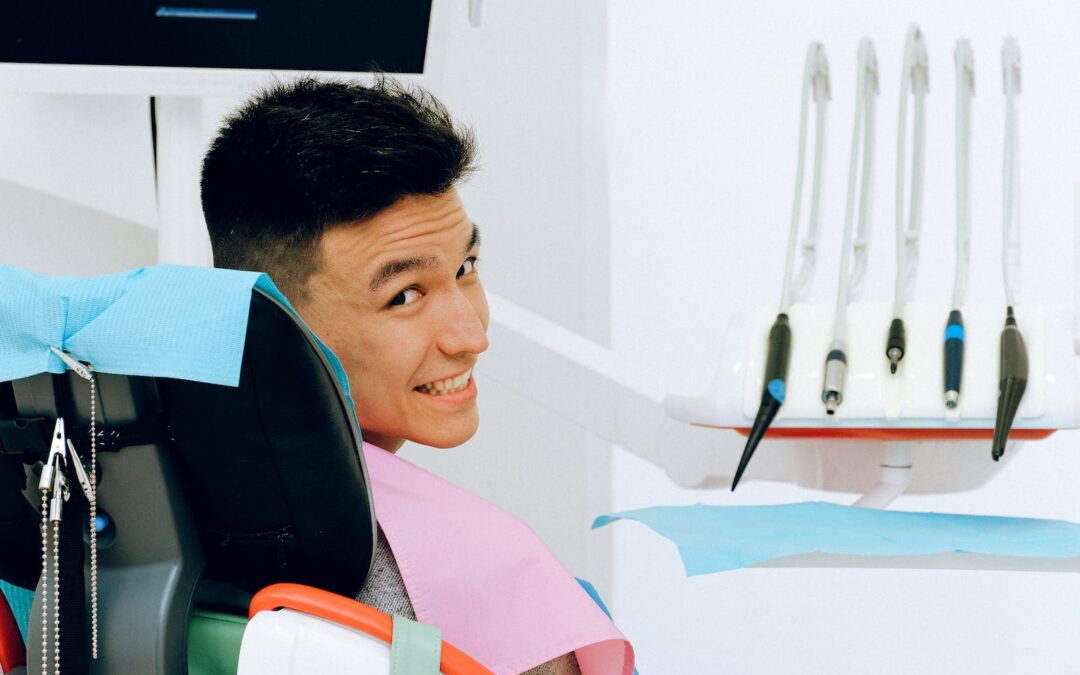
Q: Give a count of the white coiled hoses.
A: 5